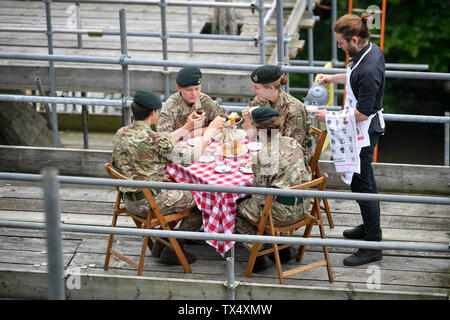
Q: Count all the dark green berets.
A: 4